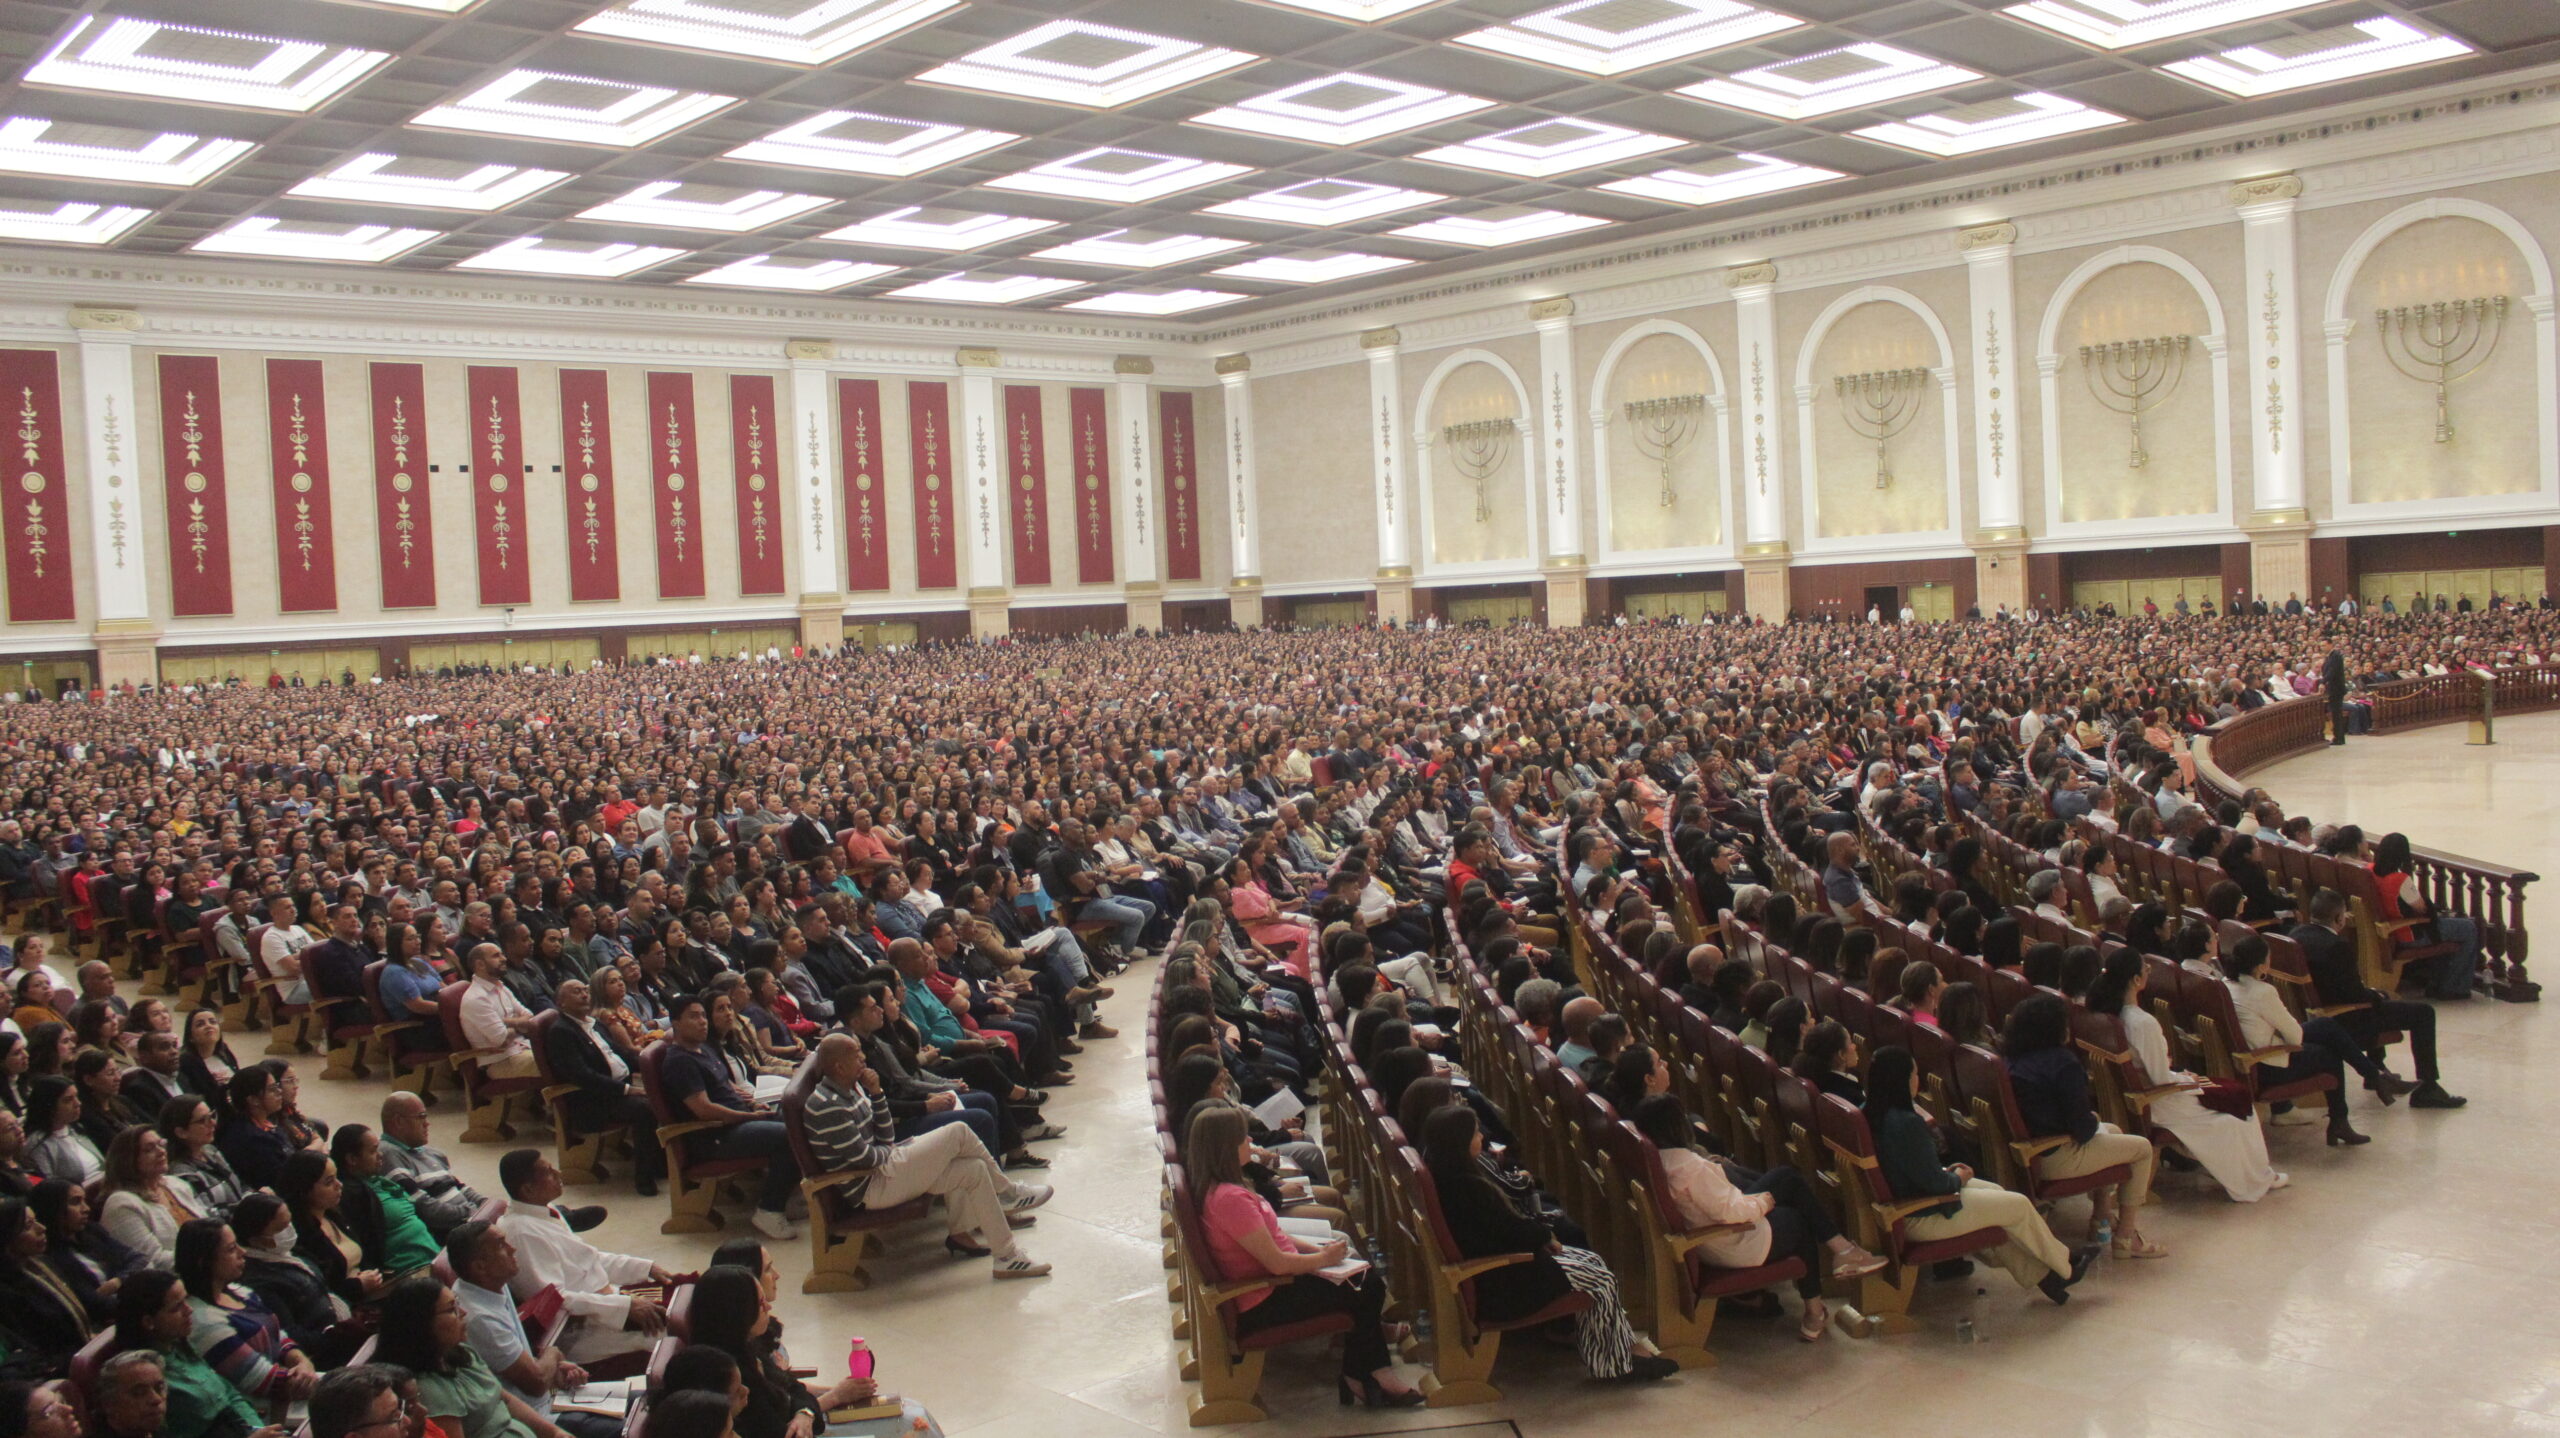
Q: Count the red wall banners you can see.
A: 13